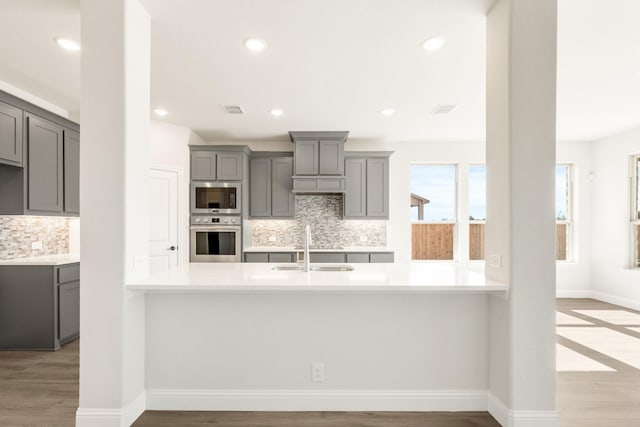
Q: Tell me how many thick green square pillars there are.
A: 0